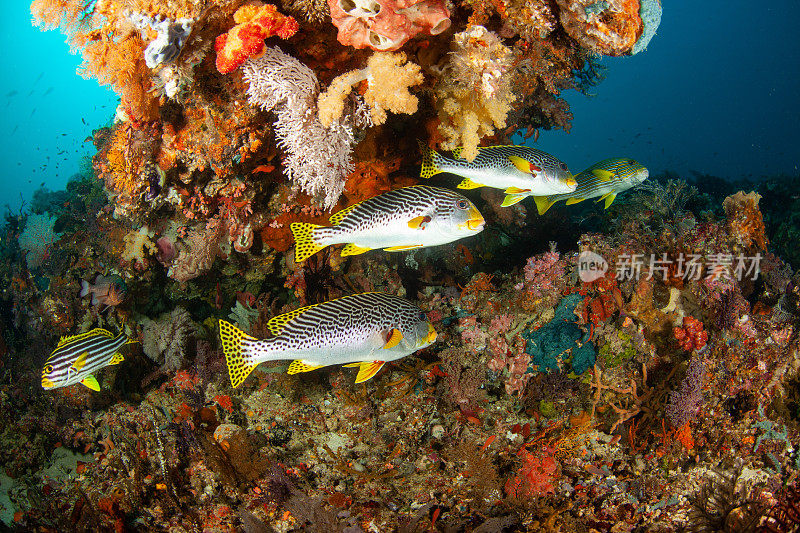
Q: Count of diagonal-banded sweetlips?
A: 3